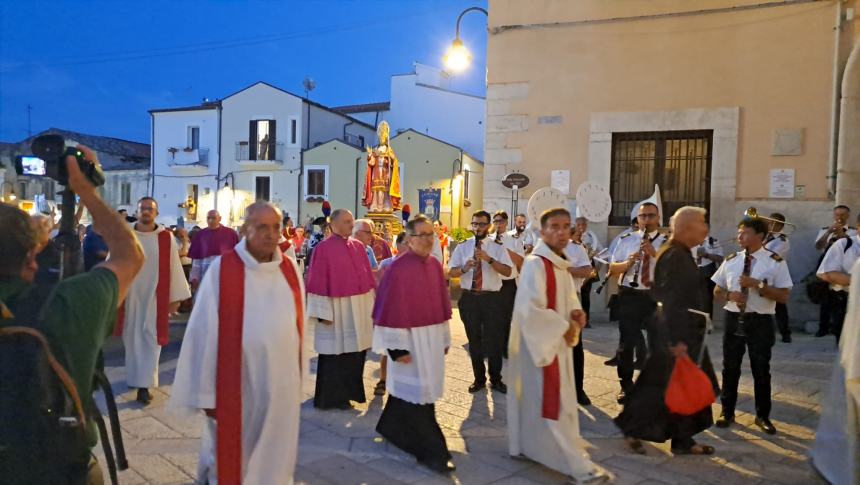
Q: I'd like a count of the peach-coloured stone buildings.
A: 1